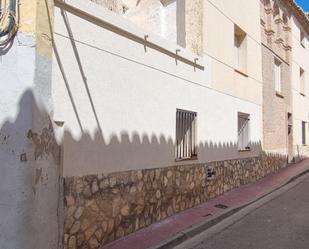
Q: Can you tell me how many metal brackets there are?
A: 3